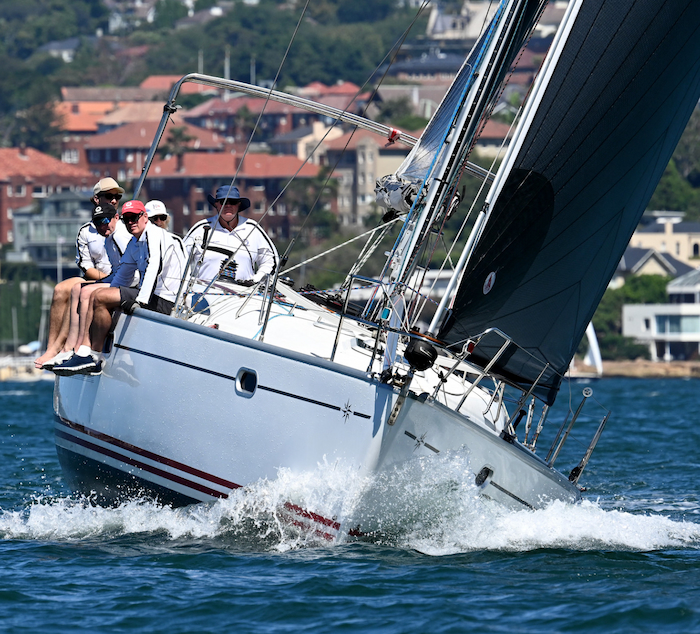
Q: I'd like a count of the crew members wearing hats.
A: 5